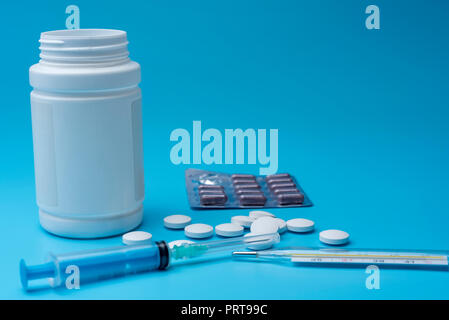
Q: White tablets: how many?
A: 12